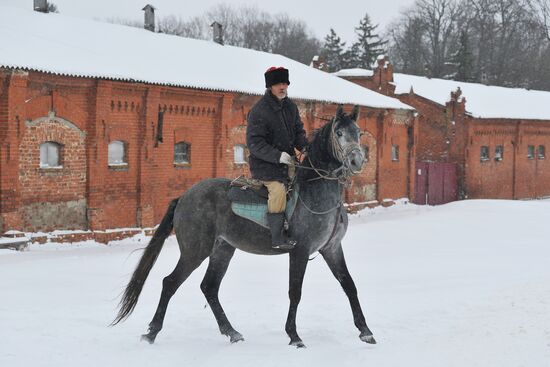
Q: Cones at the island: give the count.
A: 0